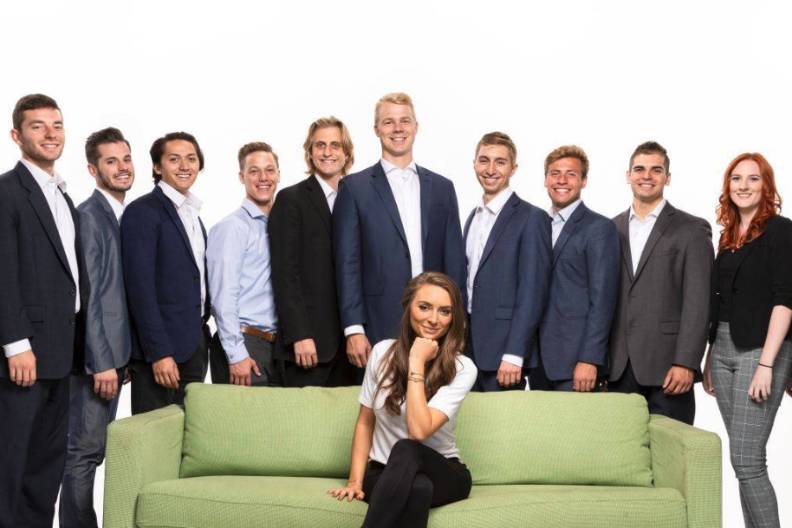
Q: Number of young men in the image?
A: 9